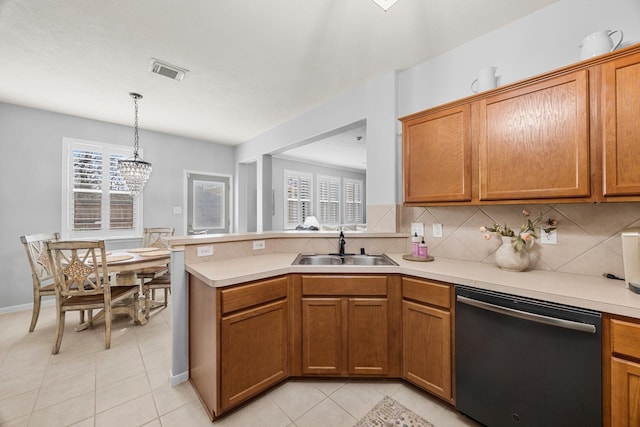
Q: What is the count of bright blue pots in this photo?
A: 0